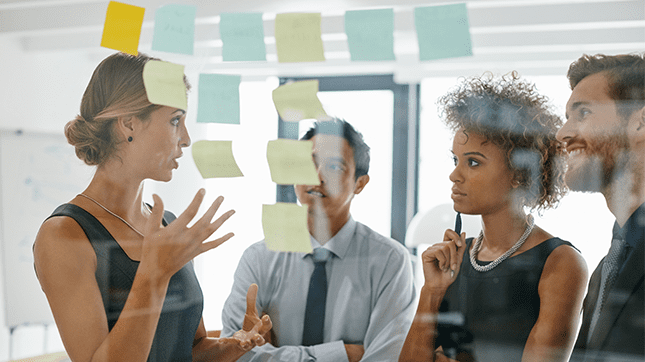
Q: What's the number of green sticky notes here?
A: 6